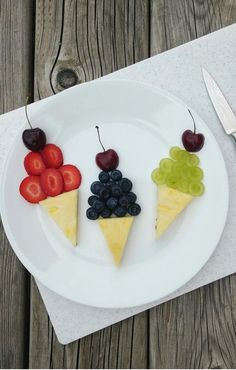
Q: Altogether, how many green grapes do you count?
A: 11